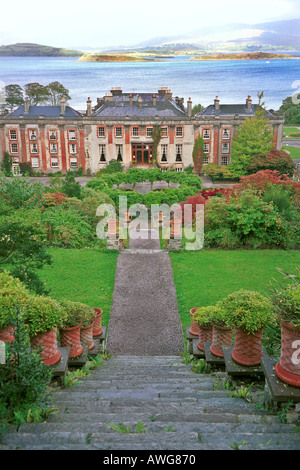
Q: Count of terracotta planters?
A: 14